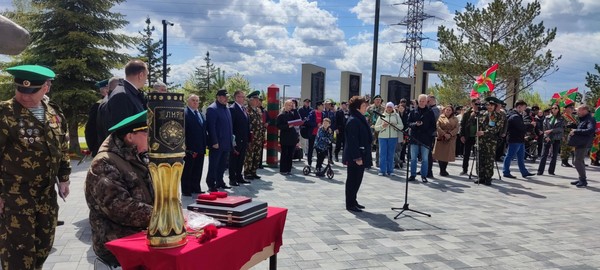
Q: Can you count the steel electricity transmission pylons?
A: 1